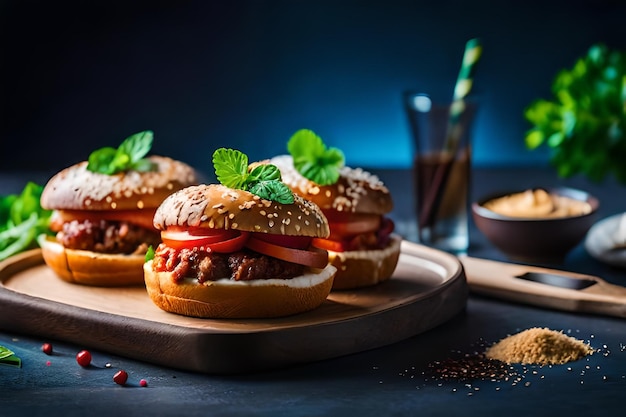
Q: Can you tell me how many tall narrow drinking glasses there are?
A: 1